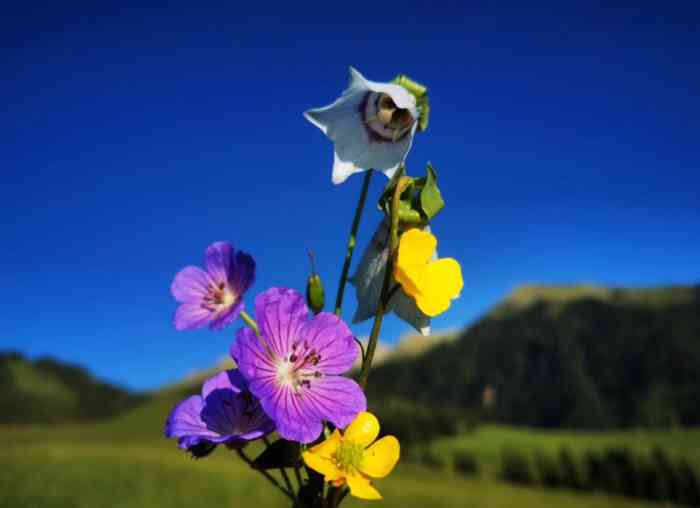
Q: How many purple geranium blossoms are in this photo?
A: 3